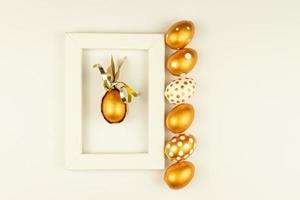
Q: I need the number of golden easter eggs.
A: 6